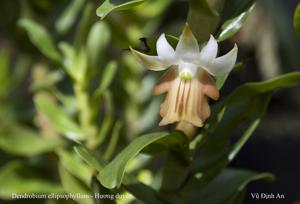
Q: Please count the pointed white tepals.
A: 5